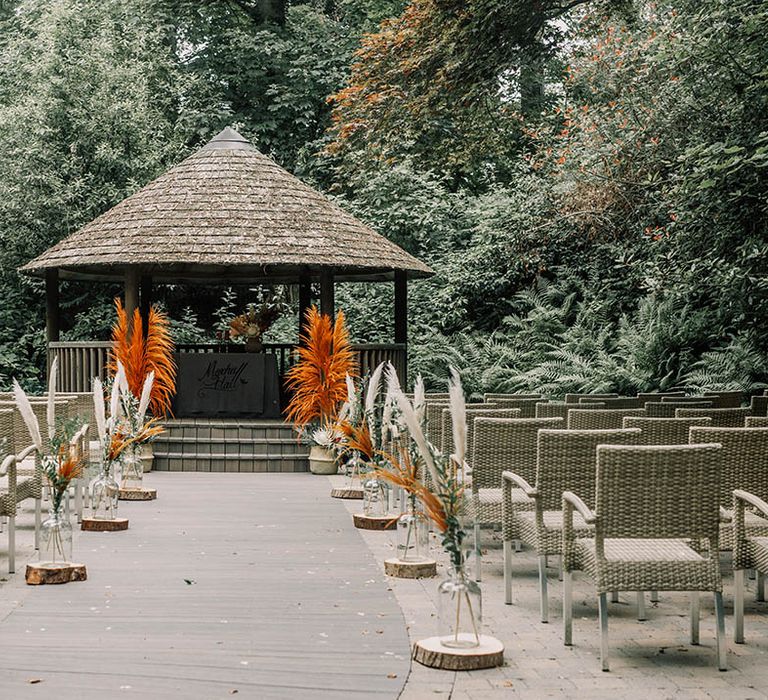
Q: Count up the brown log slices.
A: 7